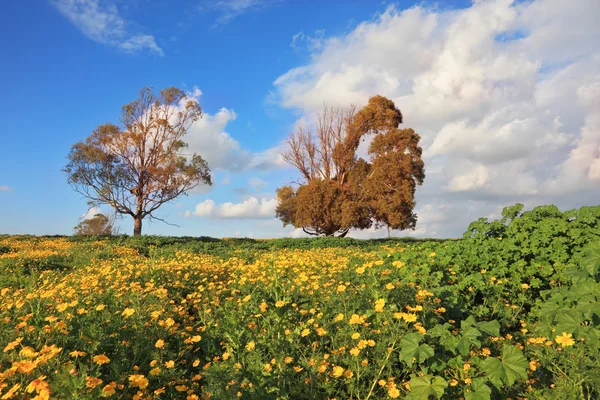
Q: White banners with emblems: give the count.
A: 0